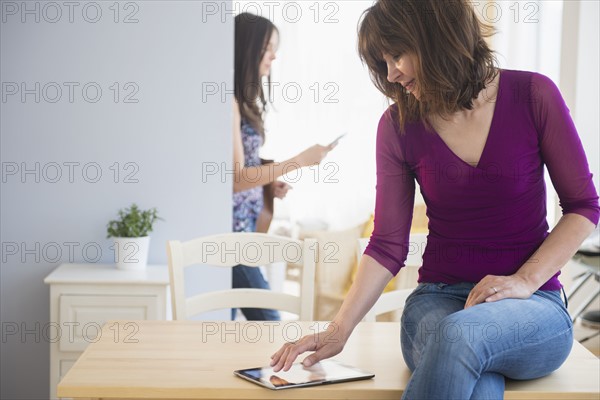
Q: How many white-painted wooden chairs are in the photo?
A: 2